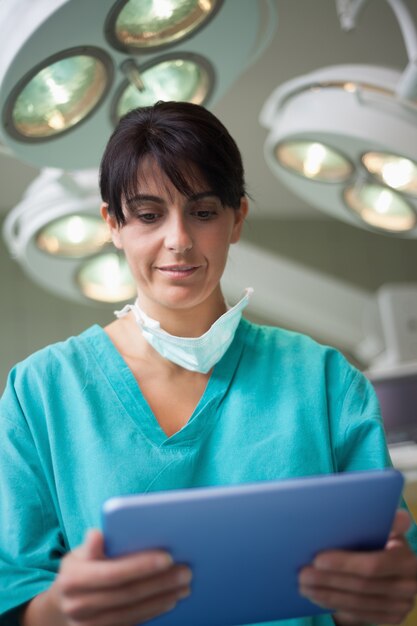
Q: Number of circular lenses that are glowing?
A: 8